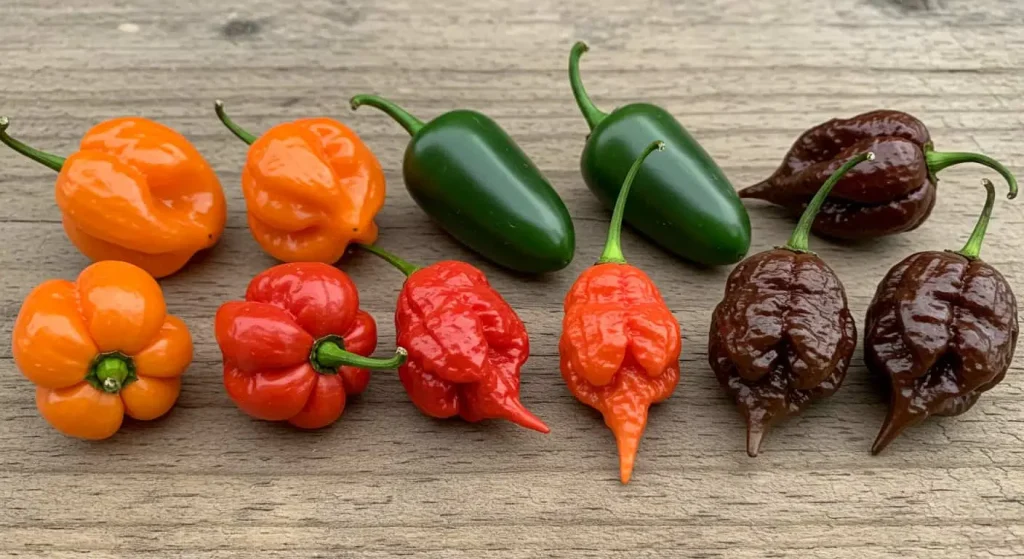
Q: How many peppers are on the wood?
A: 11